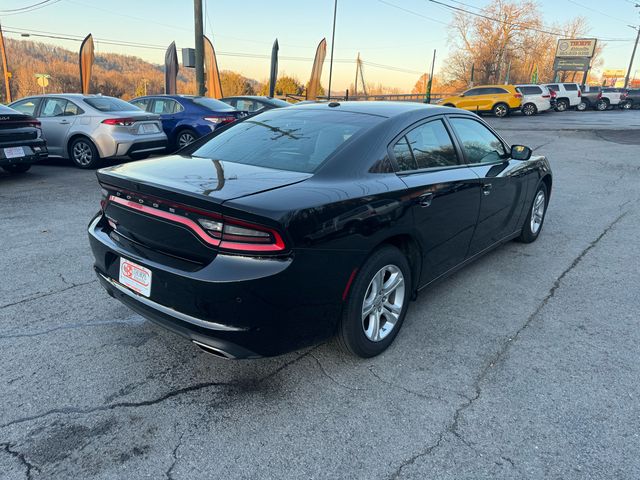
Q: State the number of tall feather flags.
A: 5